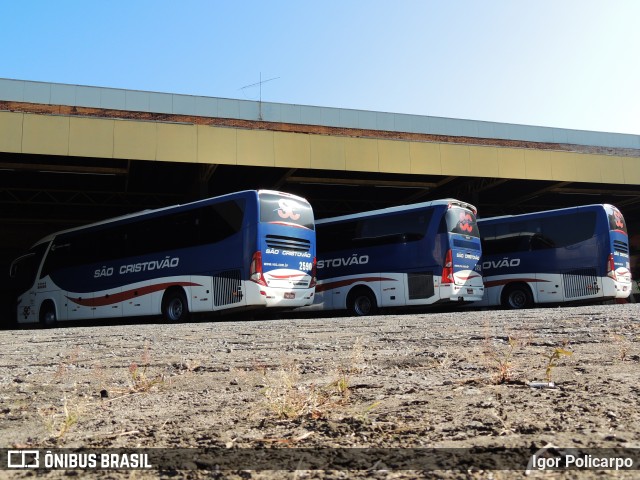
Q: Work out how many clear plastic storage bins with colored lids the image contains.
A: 0